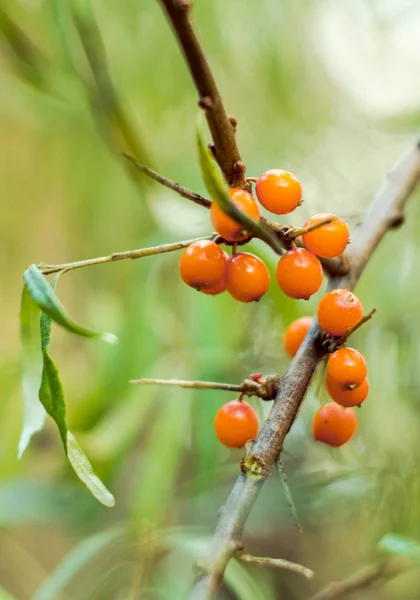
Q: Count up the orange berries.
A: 13